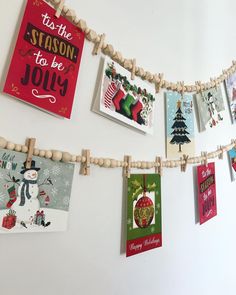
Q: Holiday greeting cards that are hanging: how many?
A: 9